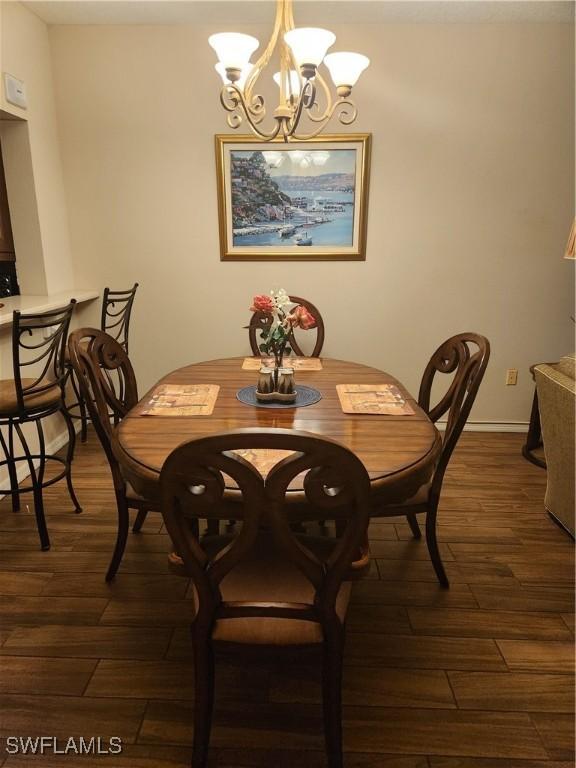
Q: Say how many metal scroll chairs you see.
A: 2